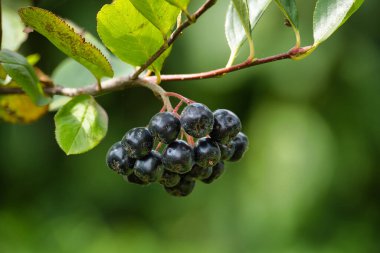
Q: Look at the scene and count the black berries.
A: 15